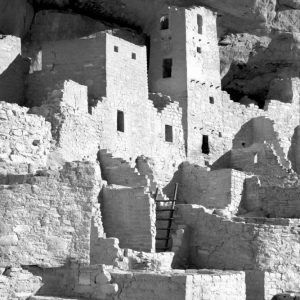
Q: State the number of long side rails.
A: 2